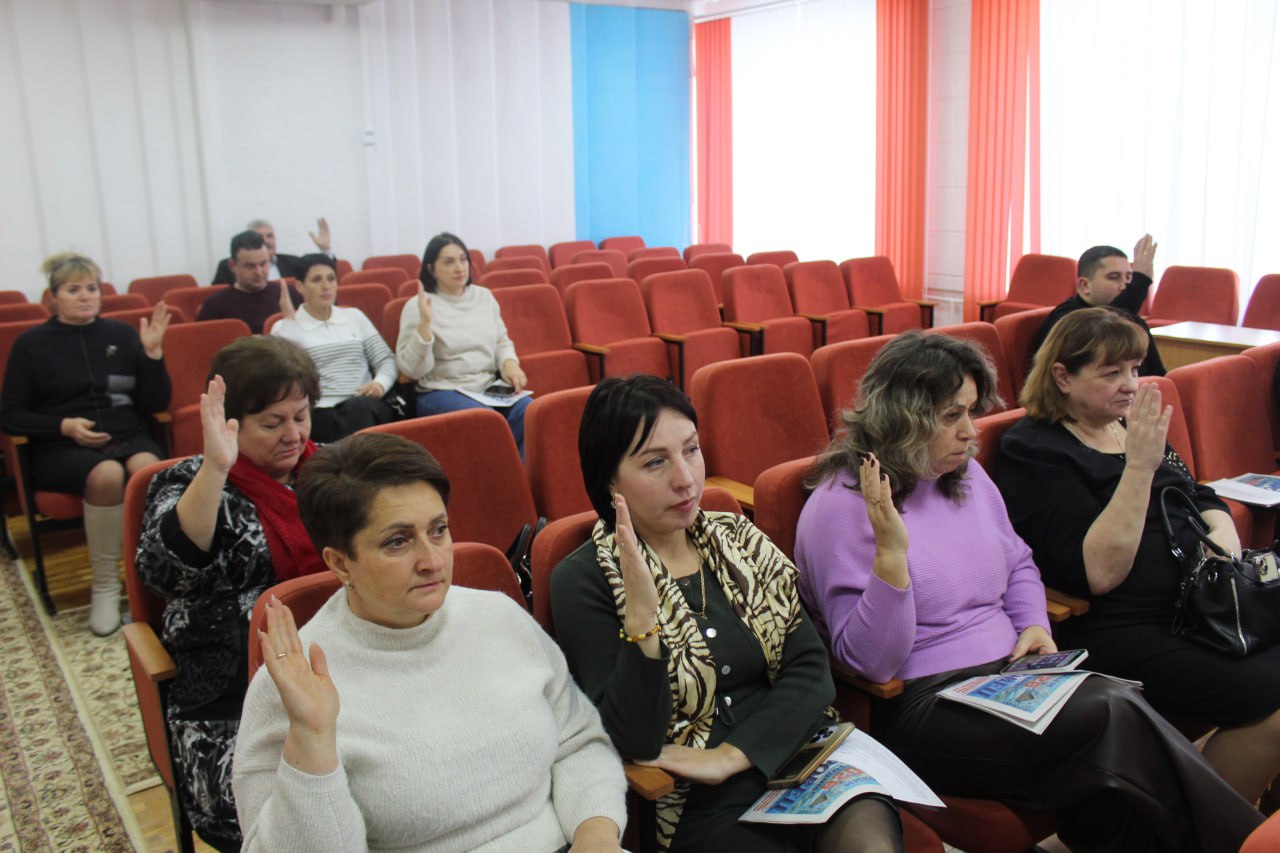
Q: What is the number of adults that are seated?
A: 11